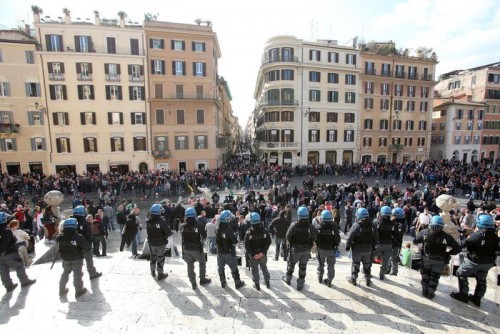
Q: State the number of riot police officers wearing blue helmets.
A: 14